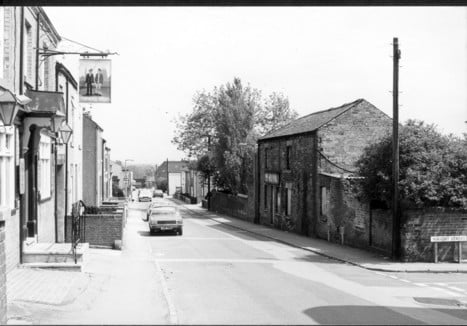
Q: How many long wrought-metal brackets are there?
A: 1